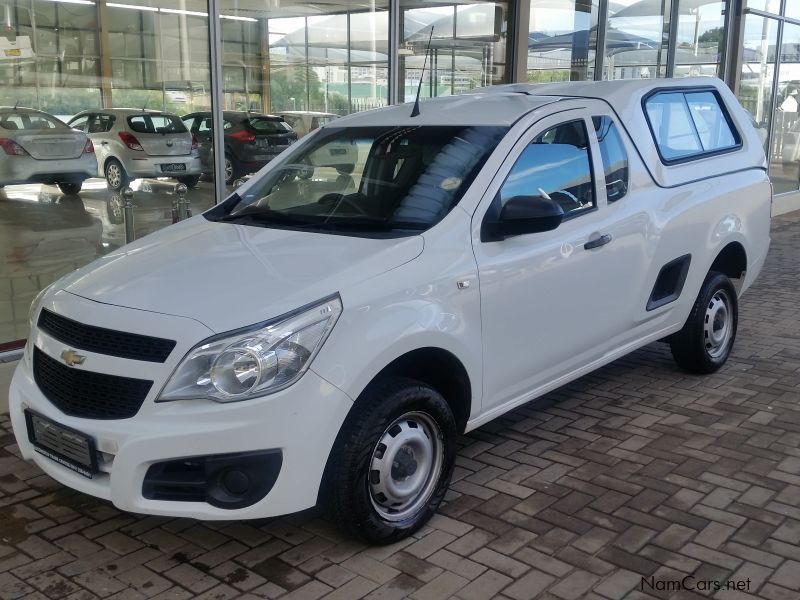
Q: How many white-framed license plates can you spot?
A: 0